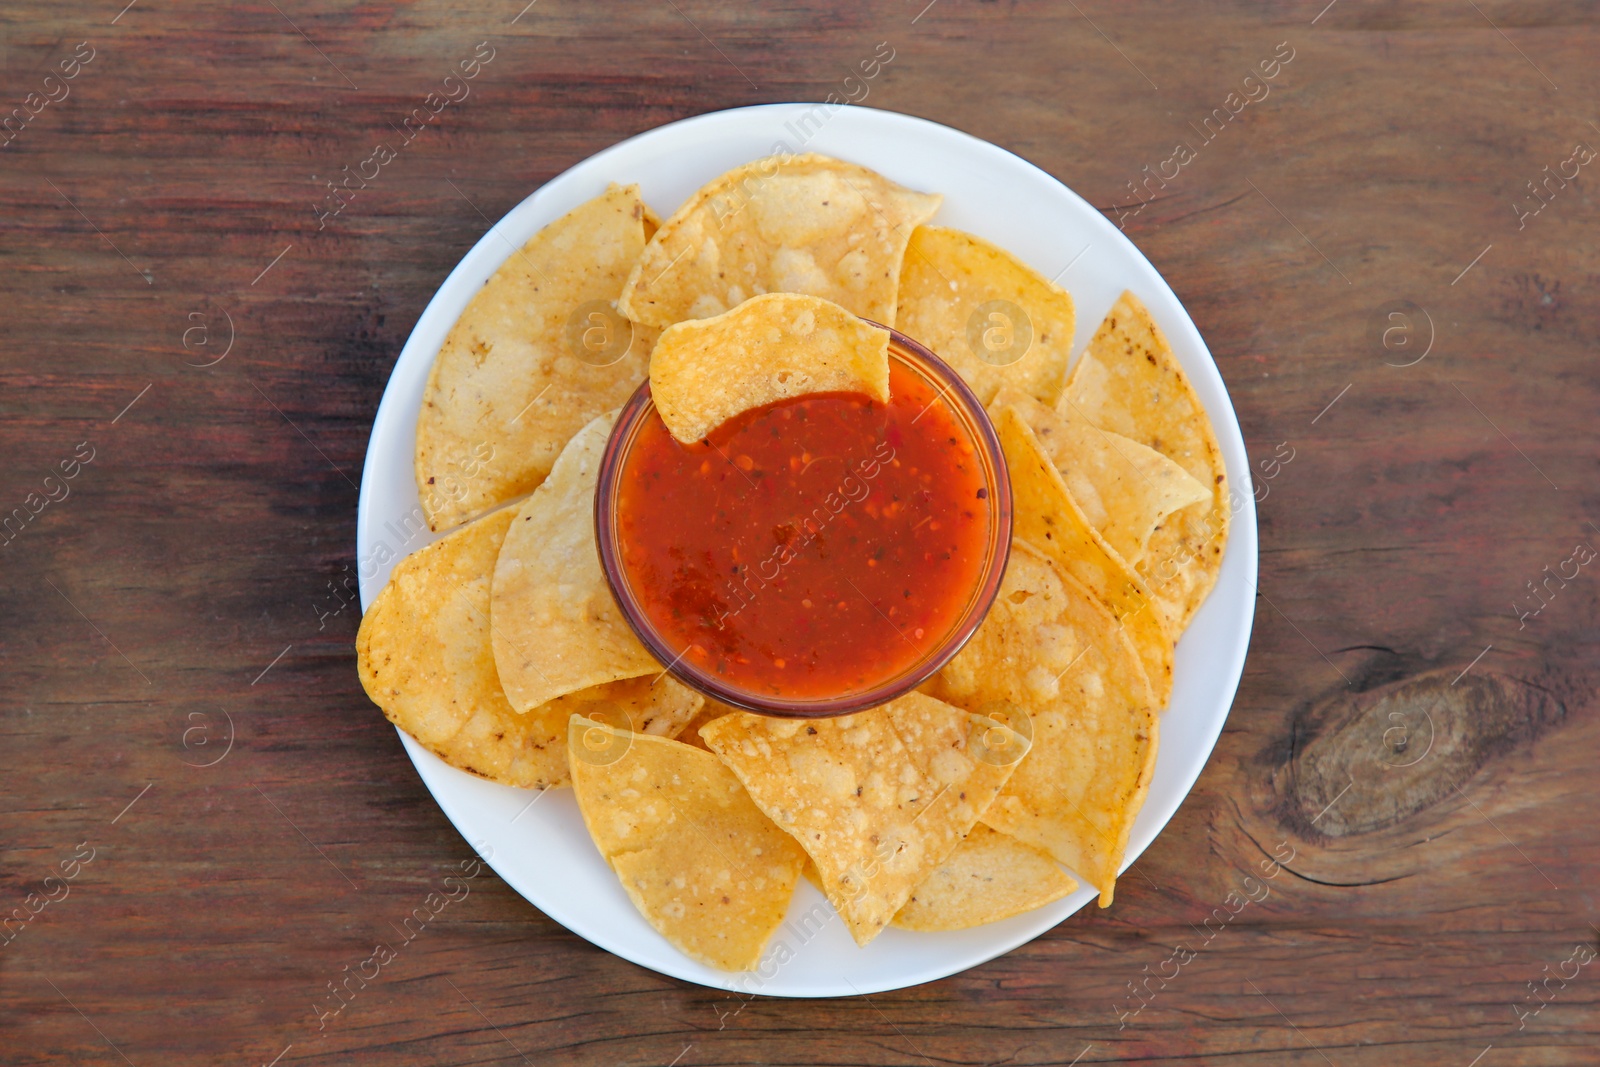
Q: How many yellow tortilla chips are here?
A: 13